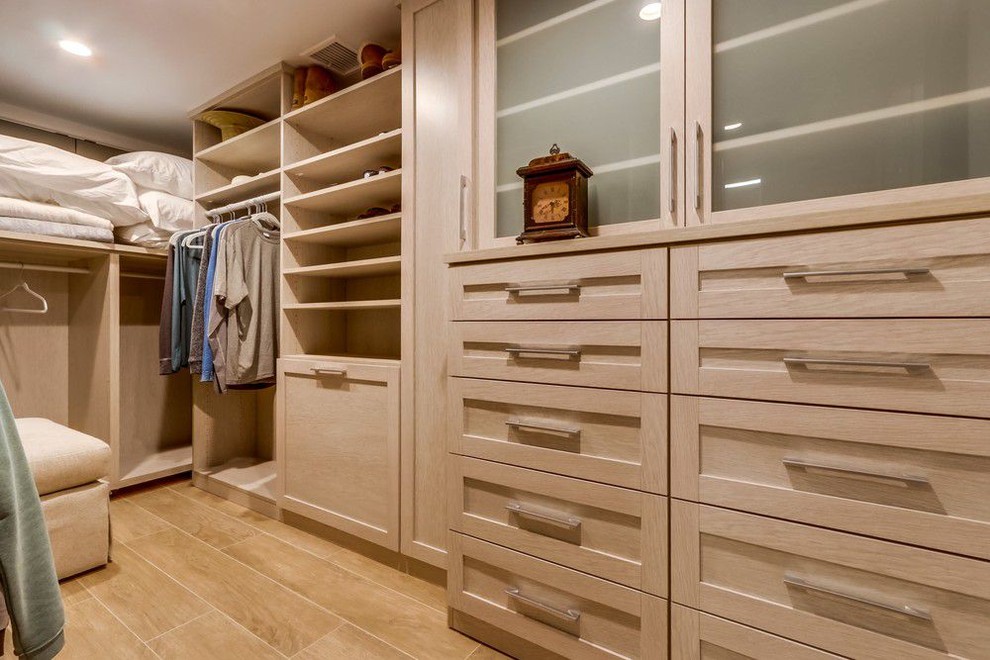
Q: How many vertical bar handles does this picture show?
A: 3